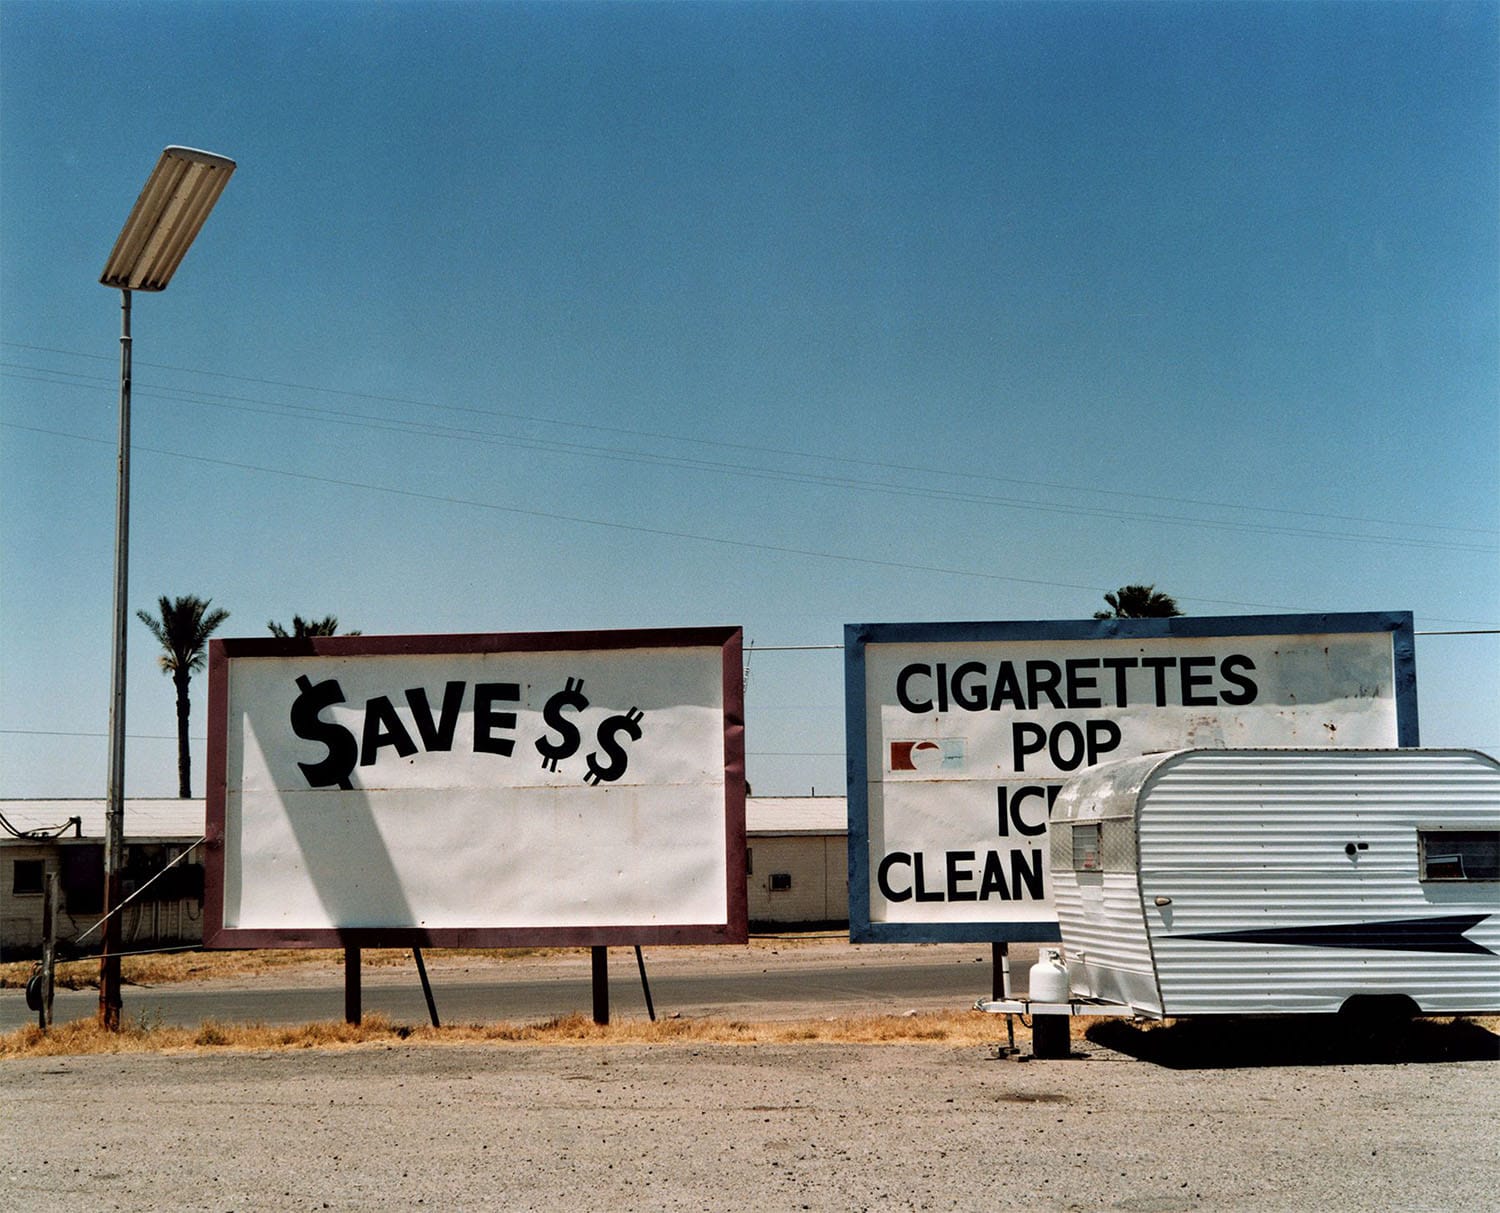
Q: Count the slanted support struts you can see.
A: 2